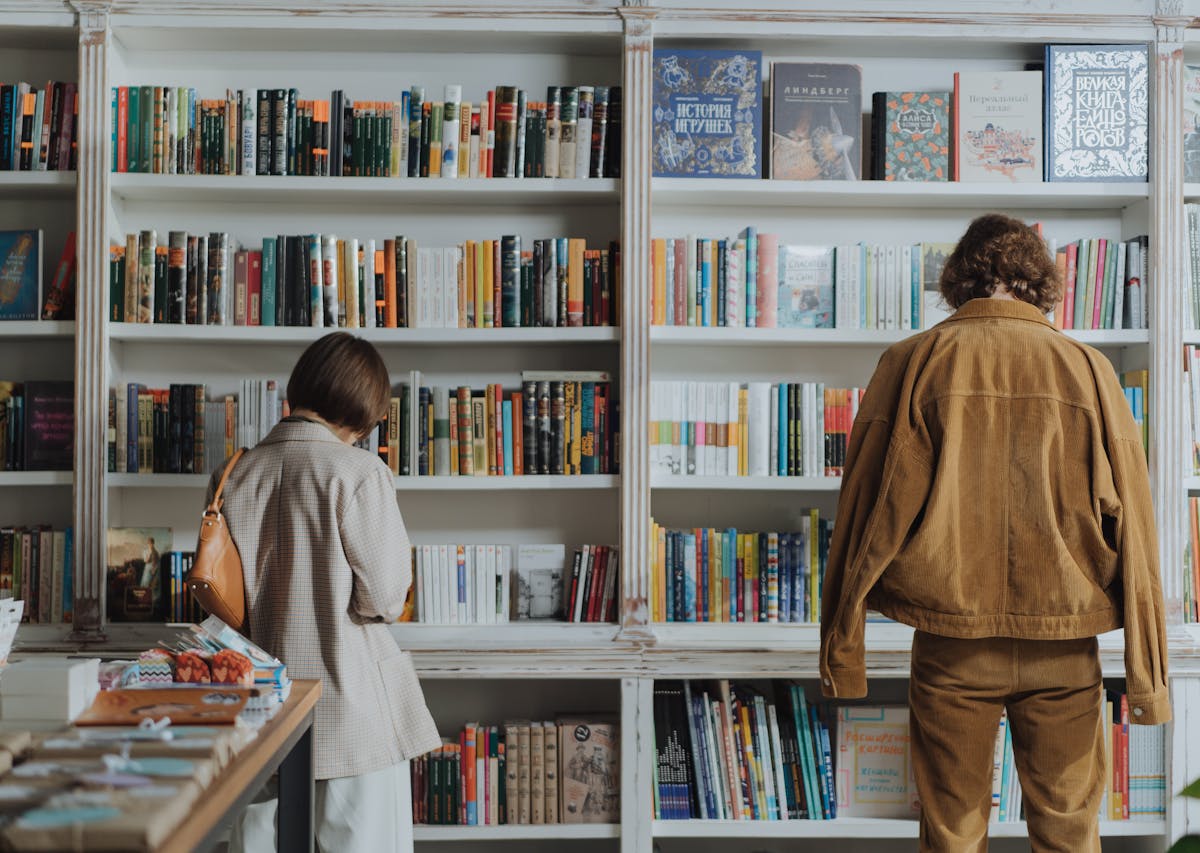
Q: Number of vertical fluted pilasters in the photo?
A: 3